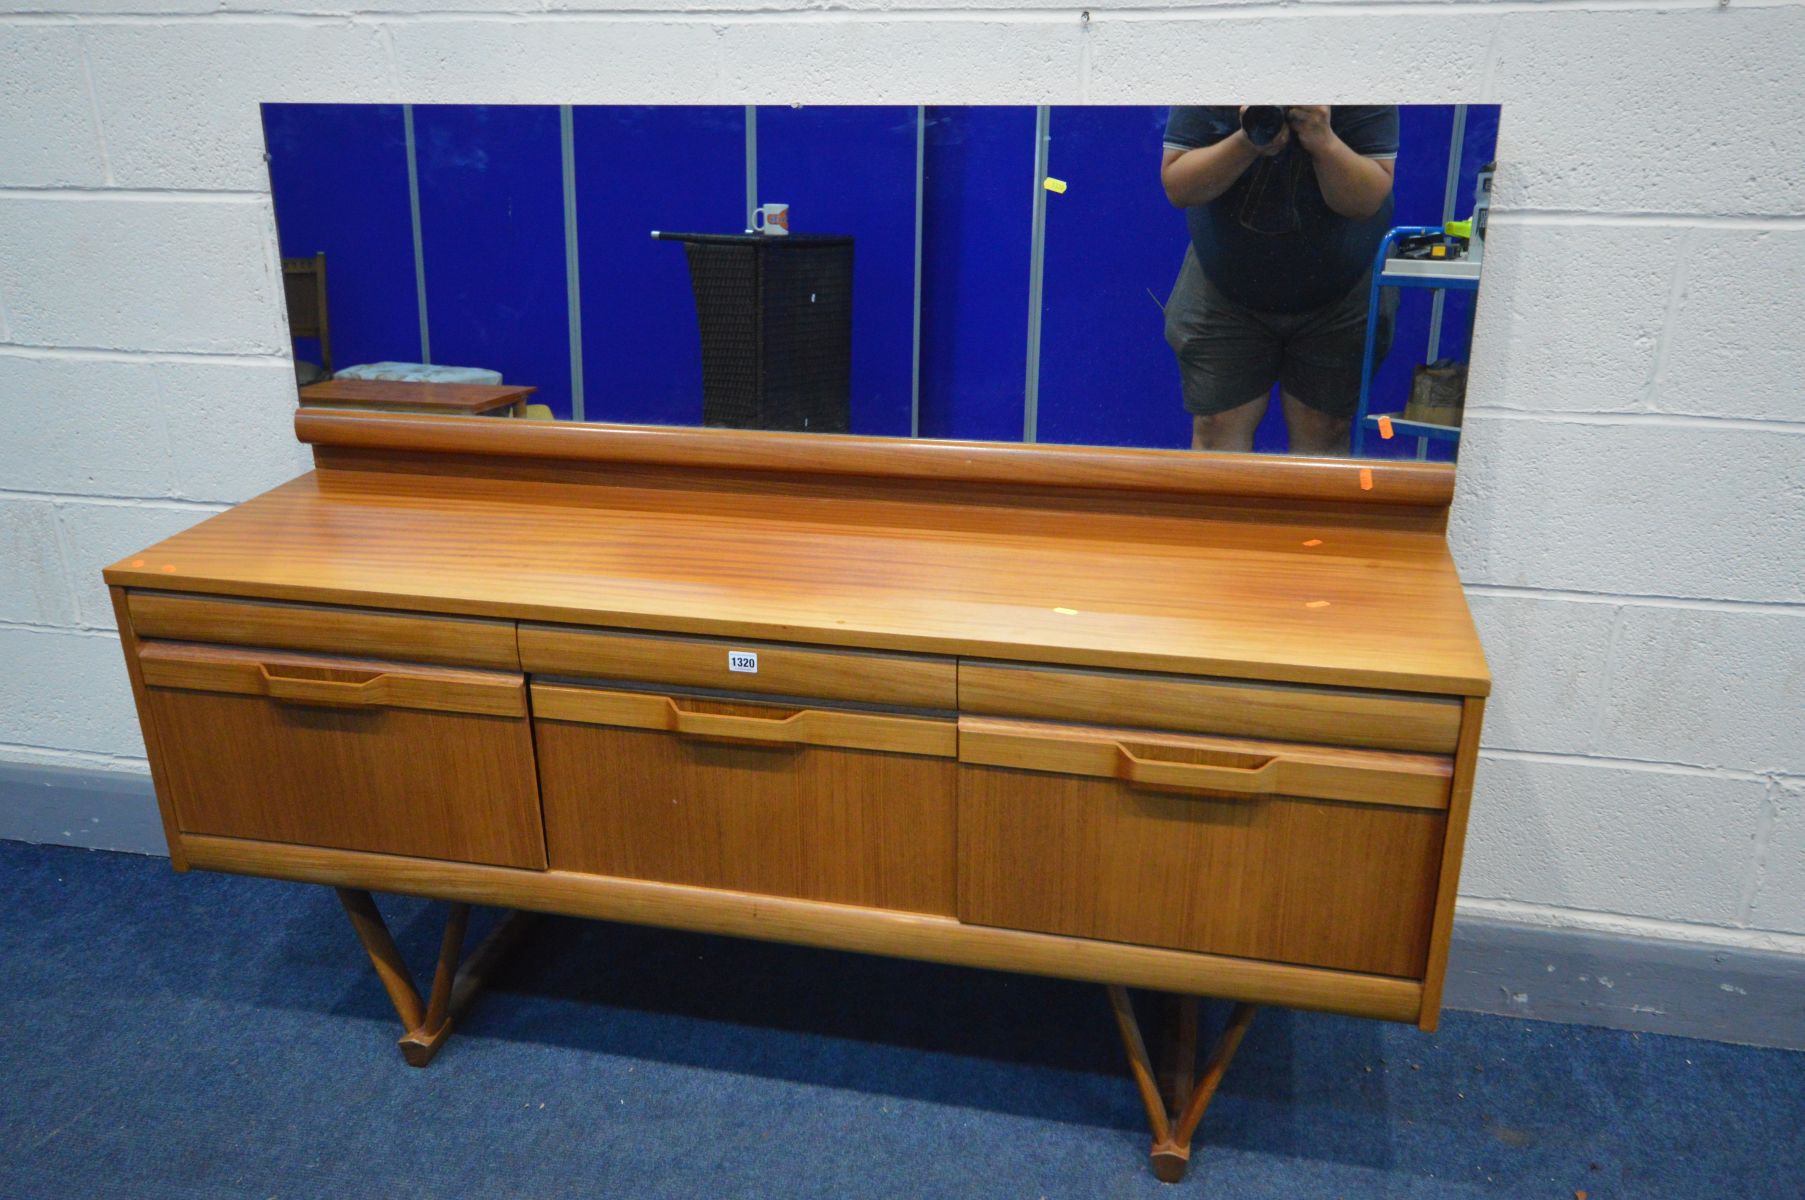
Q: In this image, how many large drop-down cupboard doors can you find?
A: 3